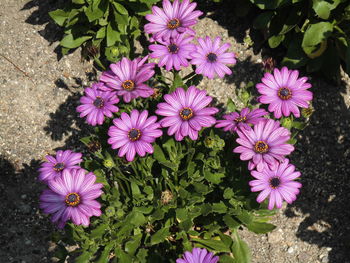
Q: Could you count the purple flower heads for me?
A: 14